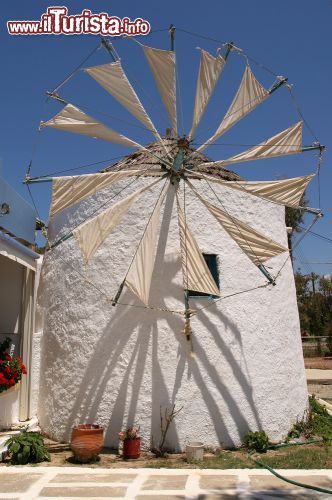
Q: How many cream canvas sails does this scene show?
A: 12